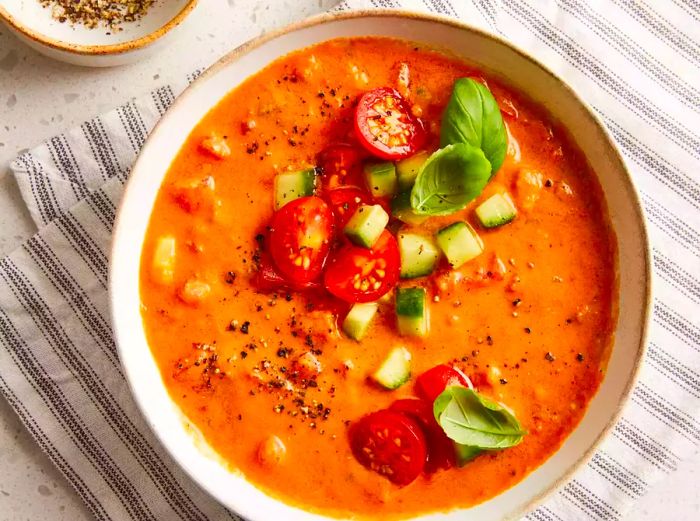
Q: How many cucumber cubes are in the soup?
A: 12